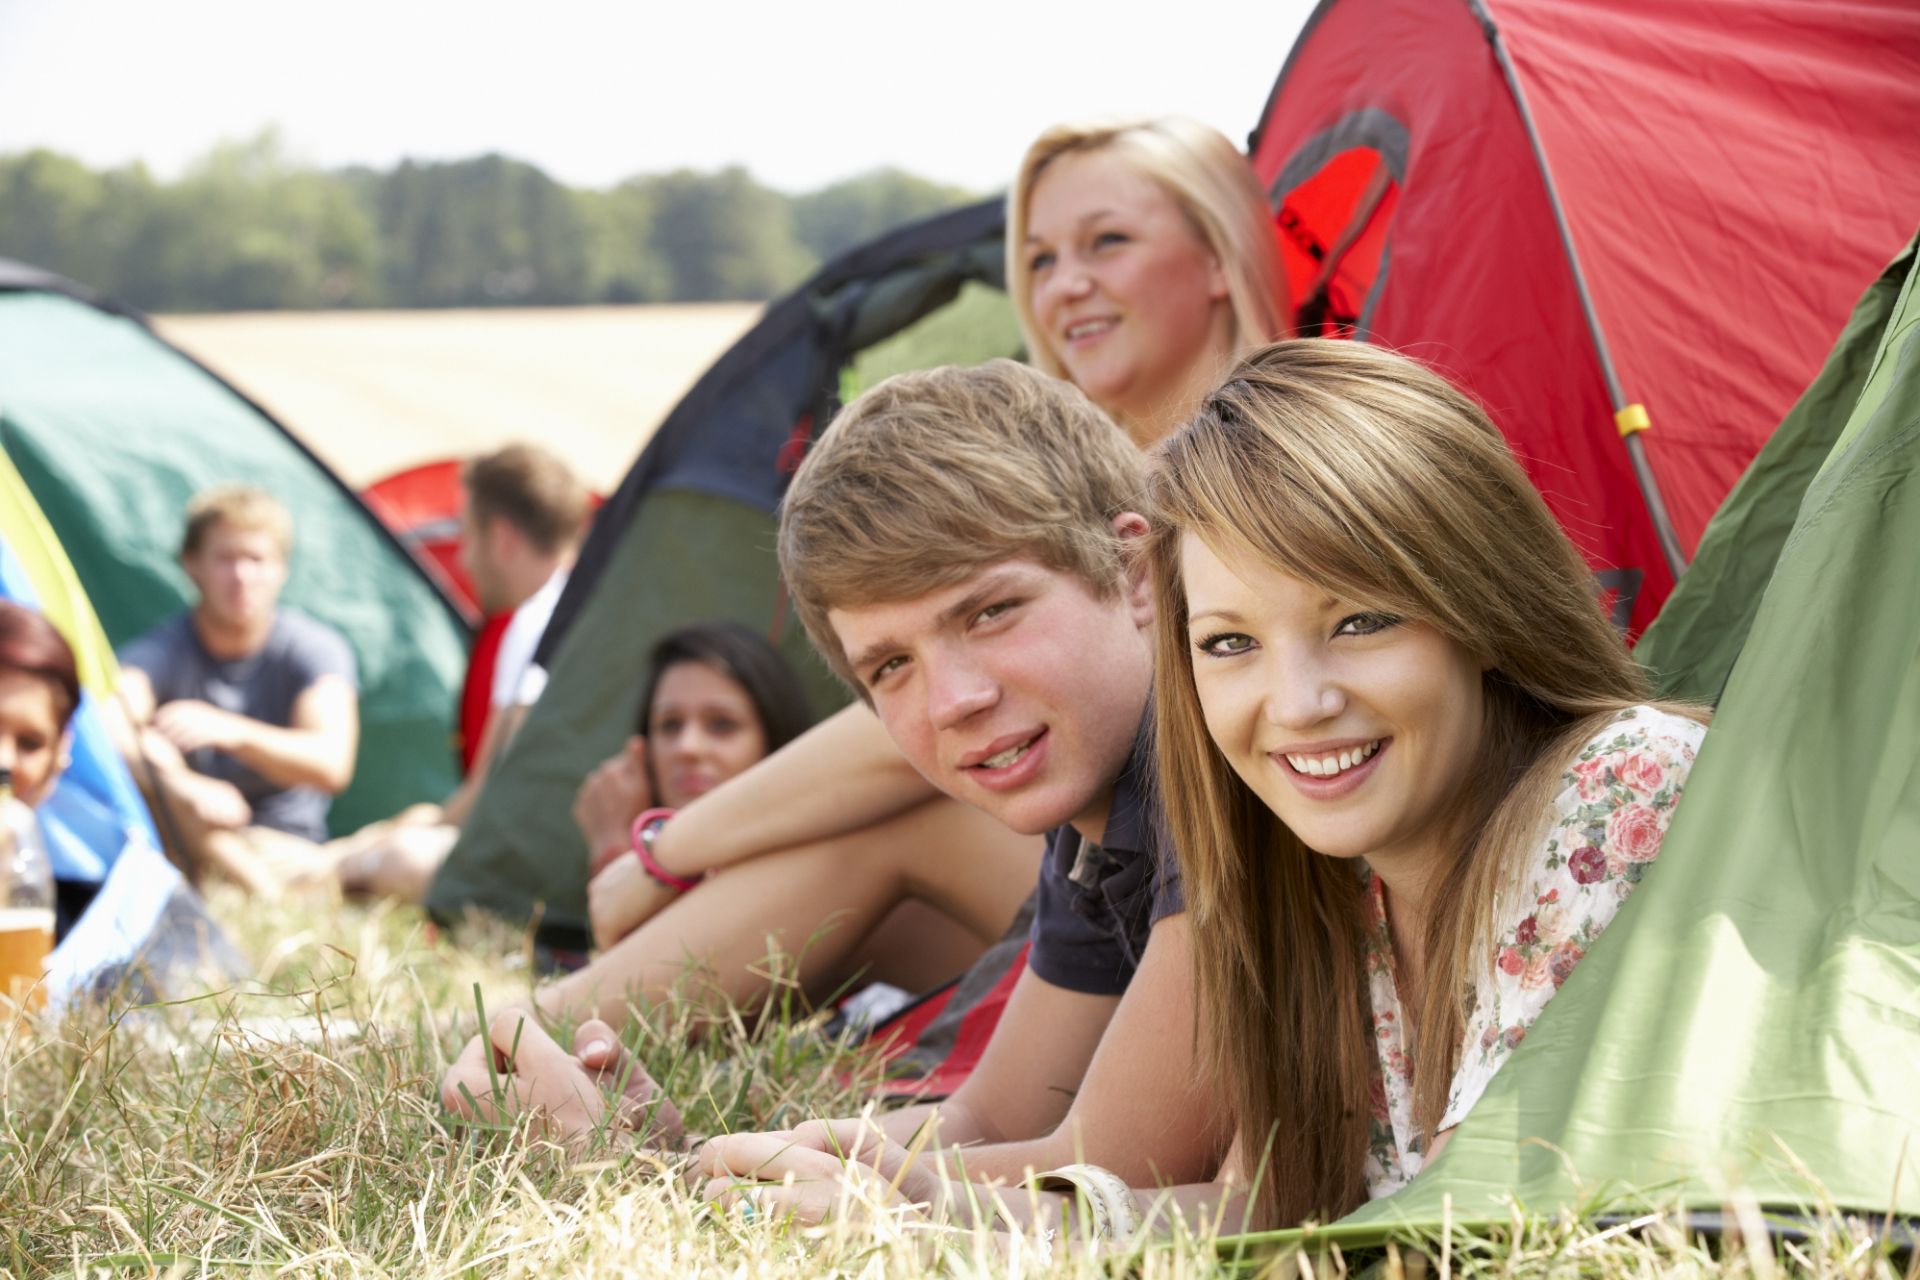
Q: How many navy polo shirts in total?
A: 1